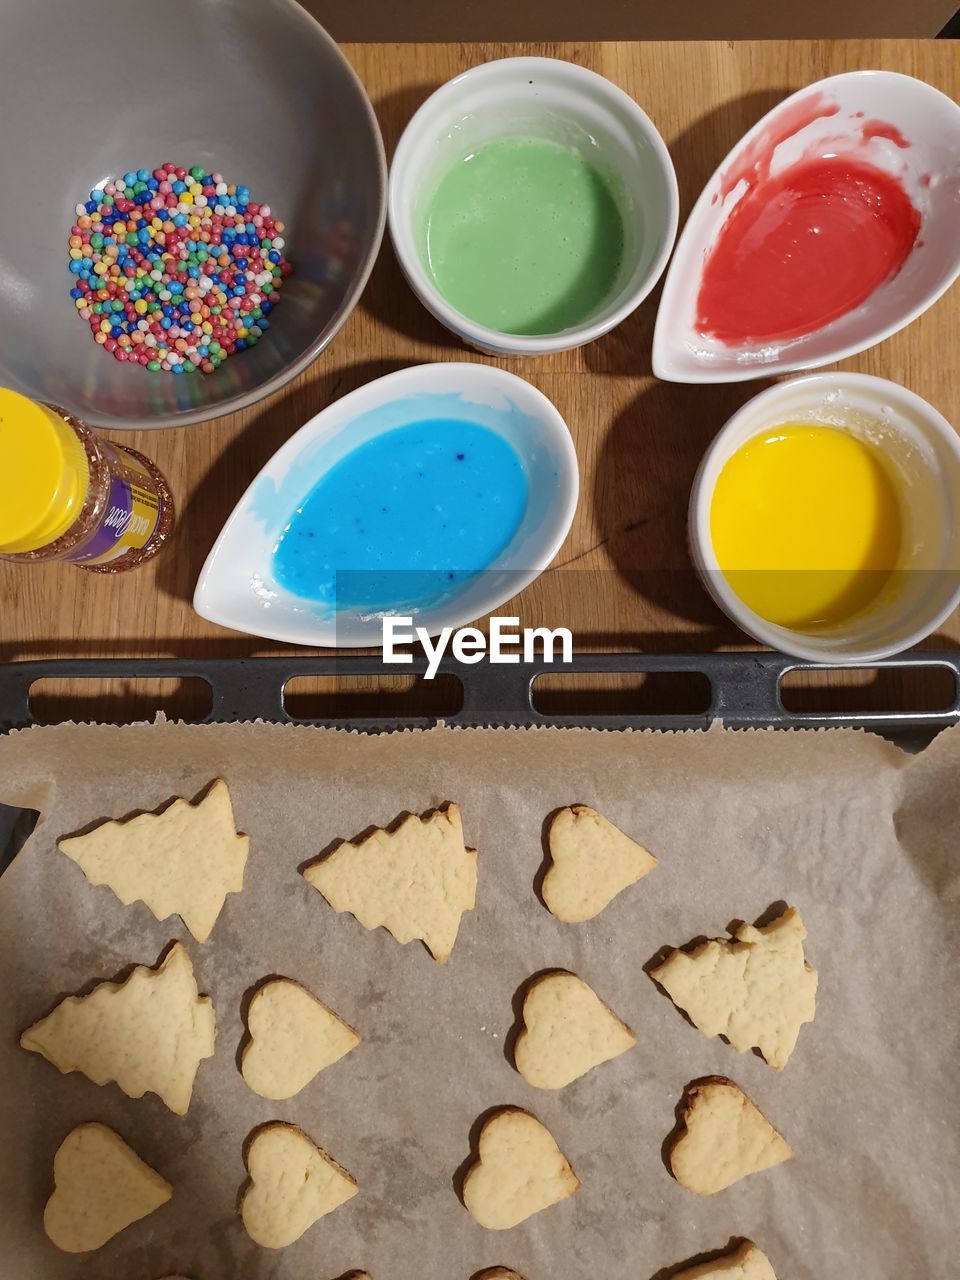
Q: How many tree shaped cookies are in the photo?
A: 4